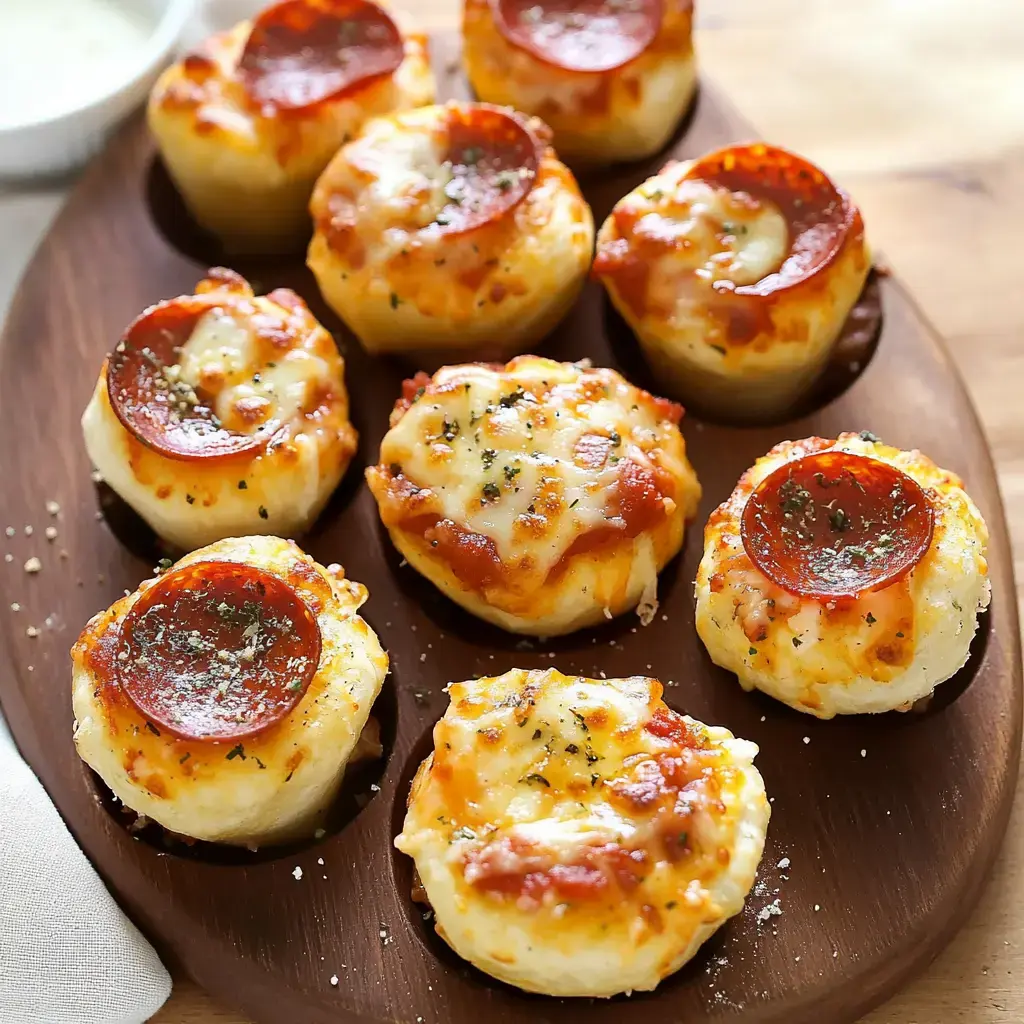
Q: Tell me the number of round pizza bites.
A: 9